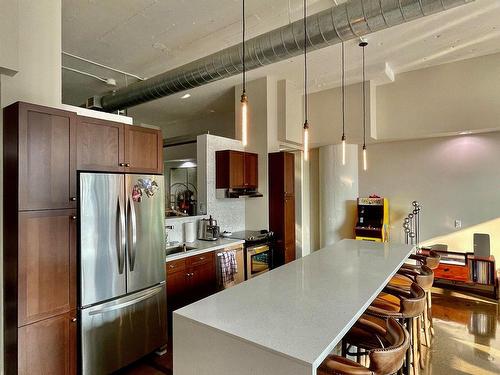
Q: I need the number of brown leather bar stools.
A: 4